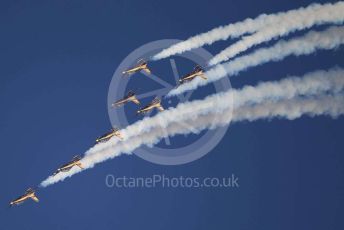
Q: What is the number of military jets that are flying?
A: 7